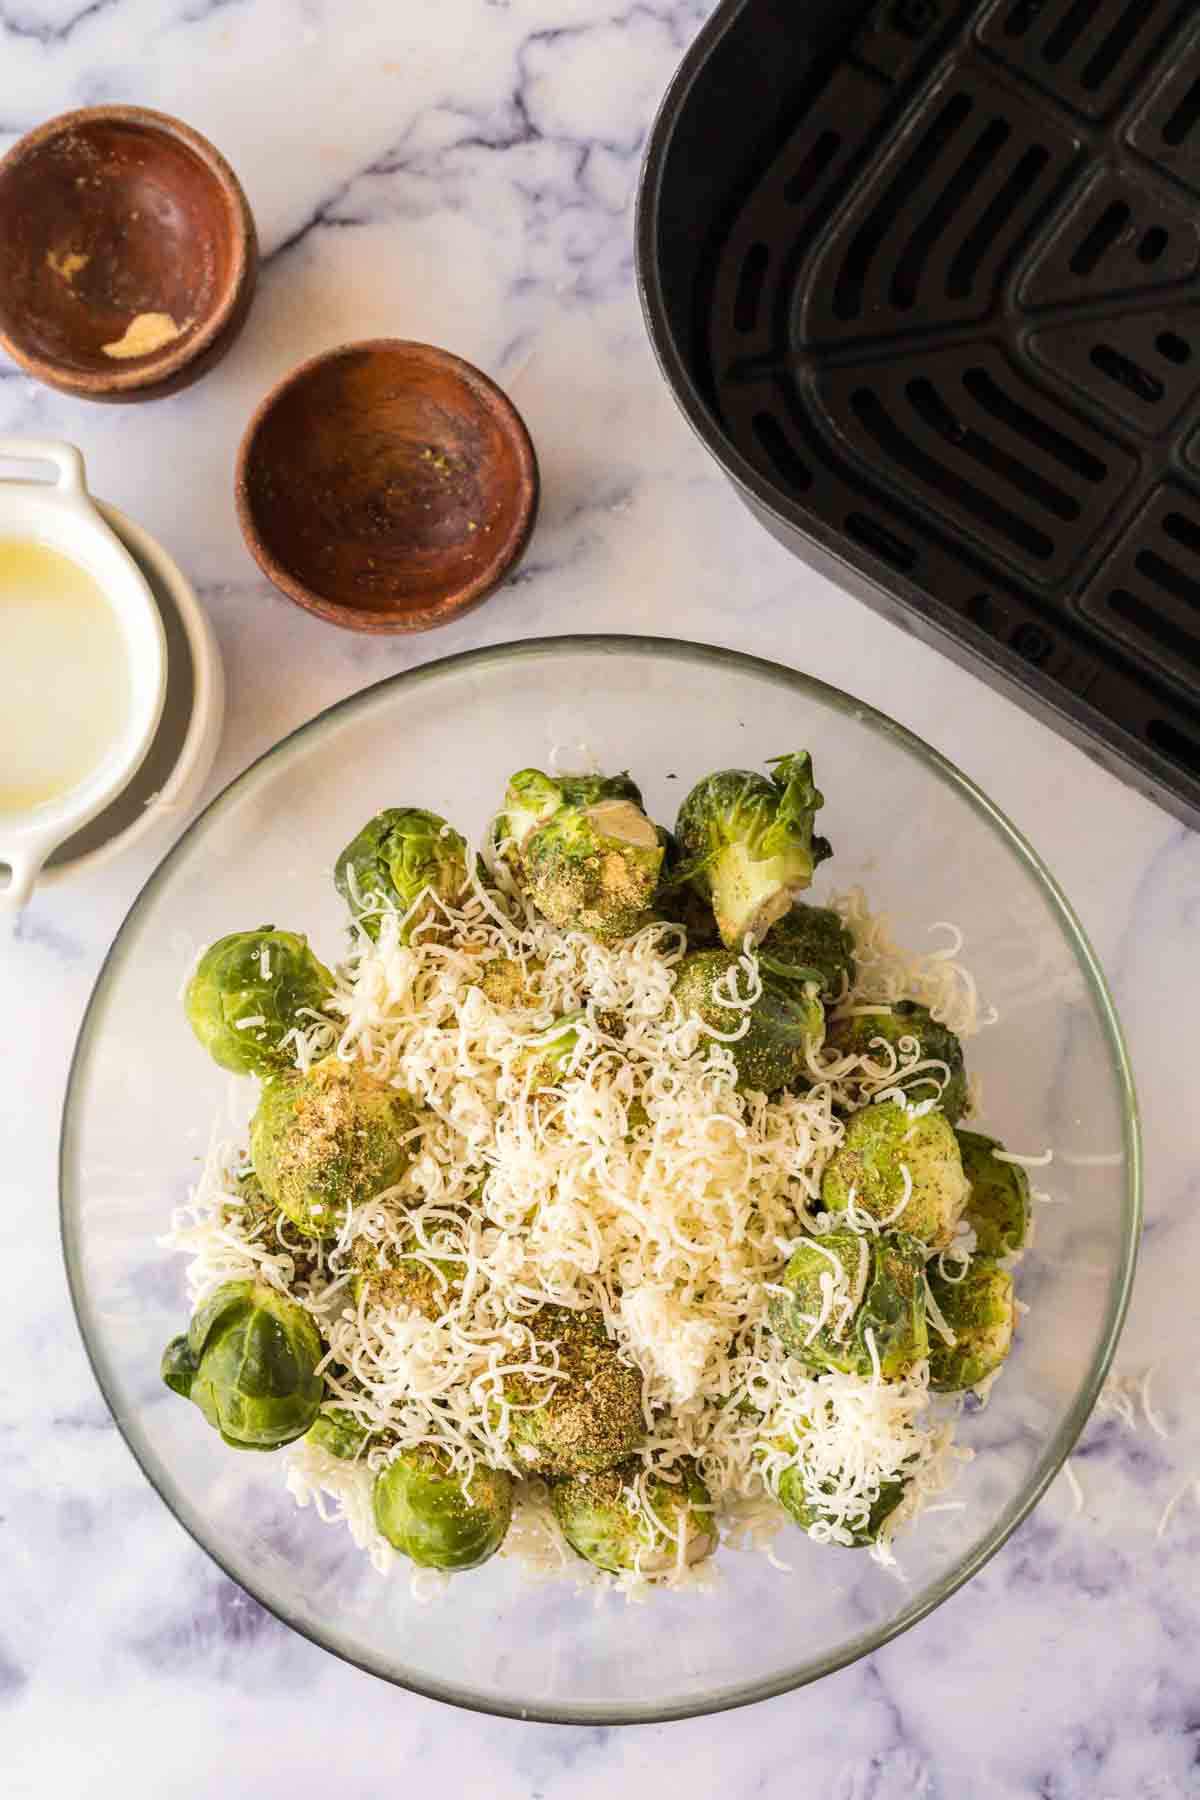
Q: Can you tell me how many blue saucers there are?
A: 0